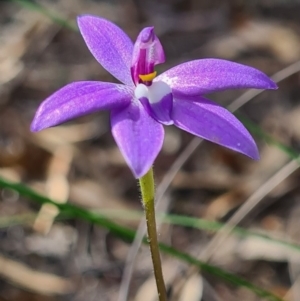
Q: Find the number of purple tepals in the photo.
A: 5